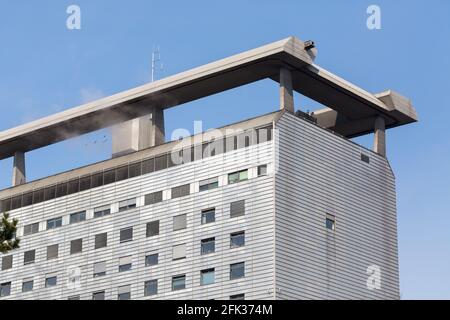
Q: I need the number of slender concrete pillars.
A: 4